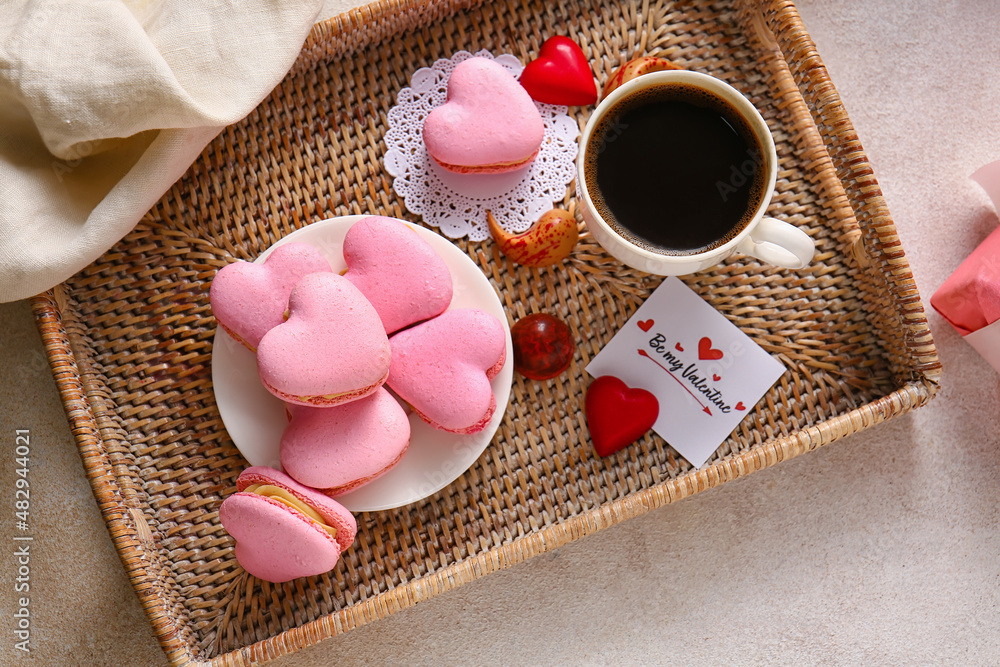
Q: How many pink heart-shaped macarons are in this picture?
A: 7